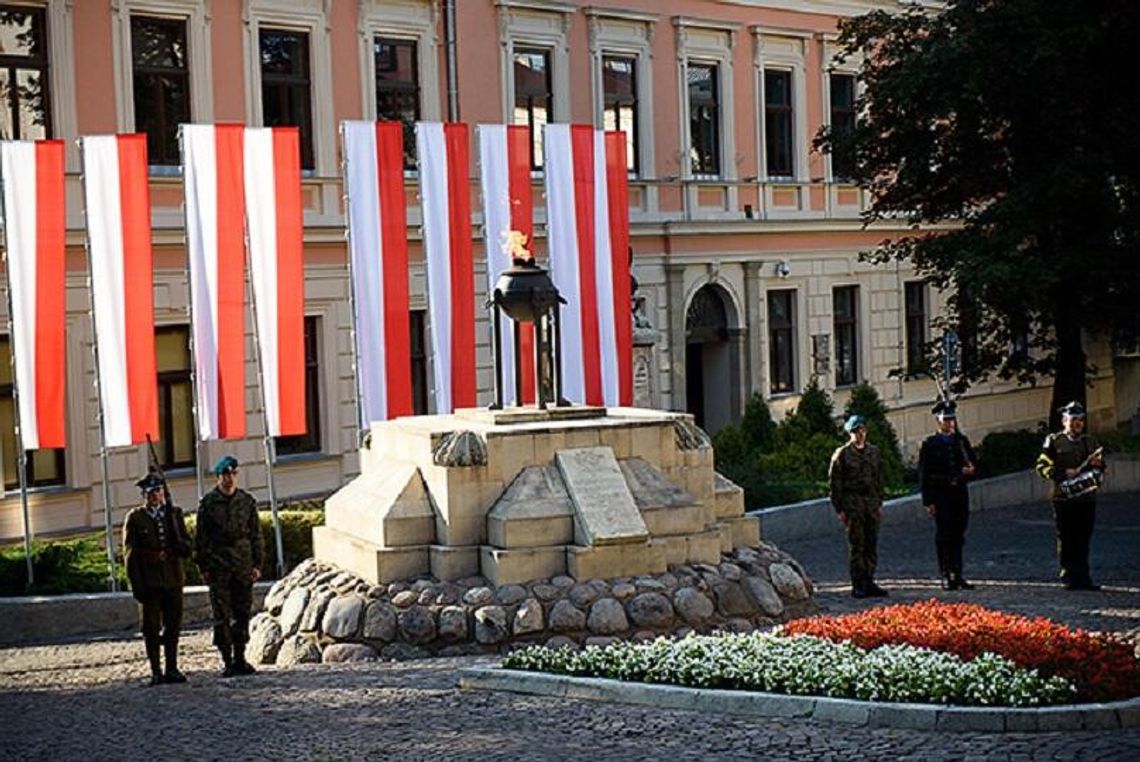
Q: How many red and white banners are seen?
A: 9